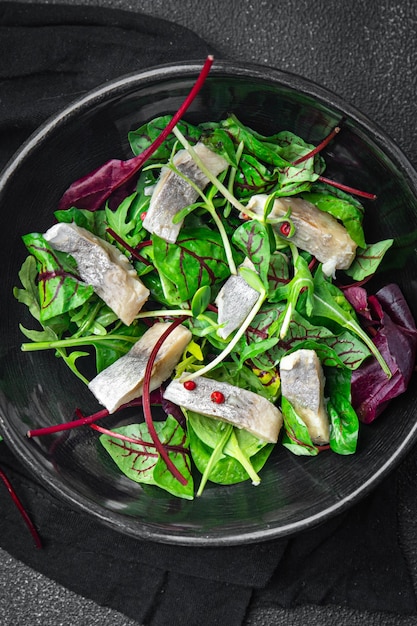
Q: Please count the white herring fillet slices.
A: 7